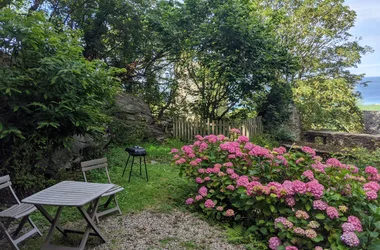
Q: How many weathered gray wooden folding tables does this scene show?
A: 1